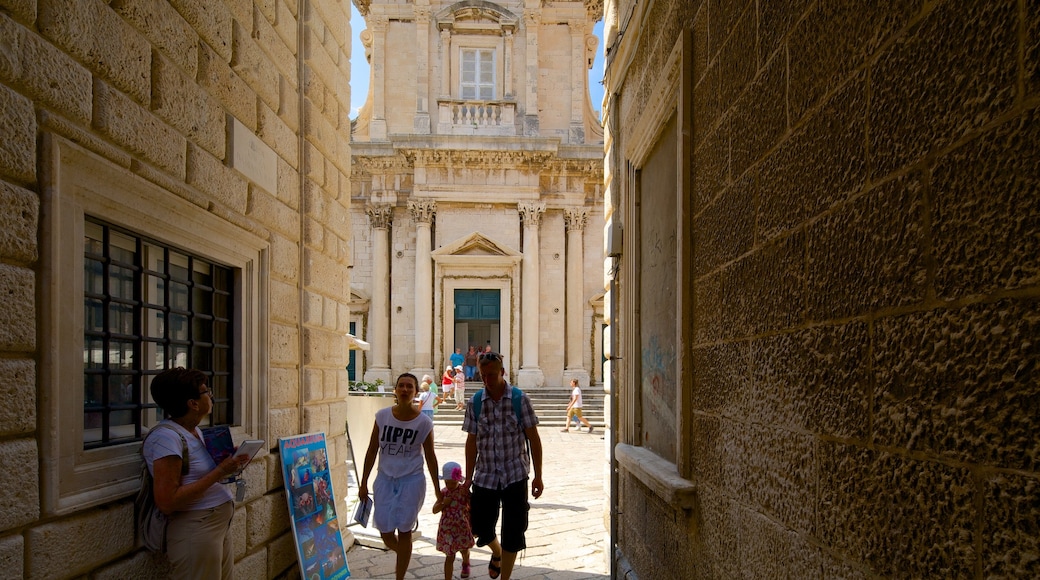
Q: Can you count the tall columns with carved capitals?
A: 4